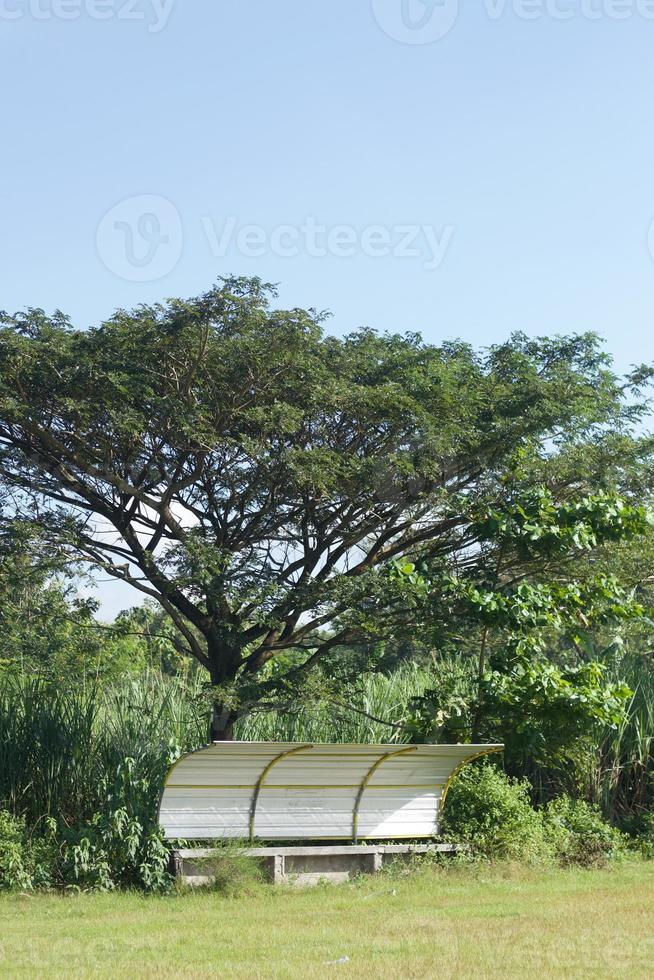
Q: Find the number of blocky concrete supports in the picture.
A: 3